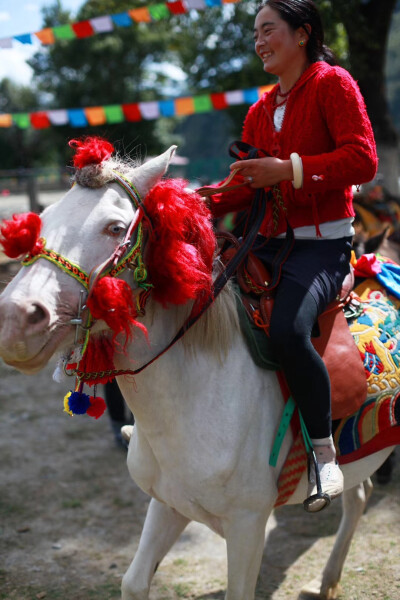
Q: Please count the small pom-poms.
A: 3